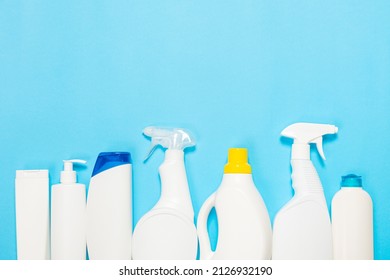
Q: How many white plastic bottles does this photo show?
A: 7